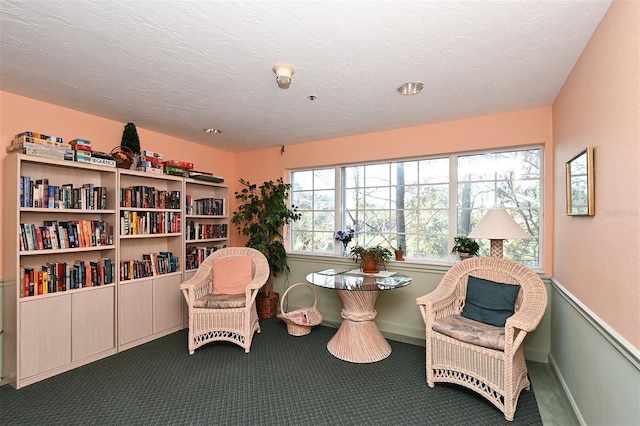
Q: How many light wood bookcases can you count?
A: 3